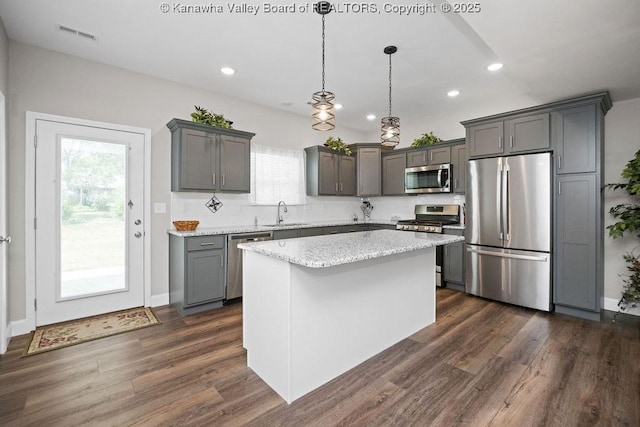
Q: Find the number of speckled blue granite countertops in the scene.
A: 0